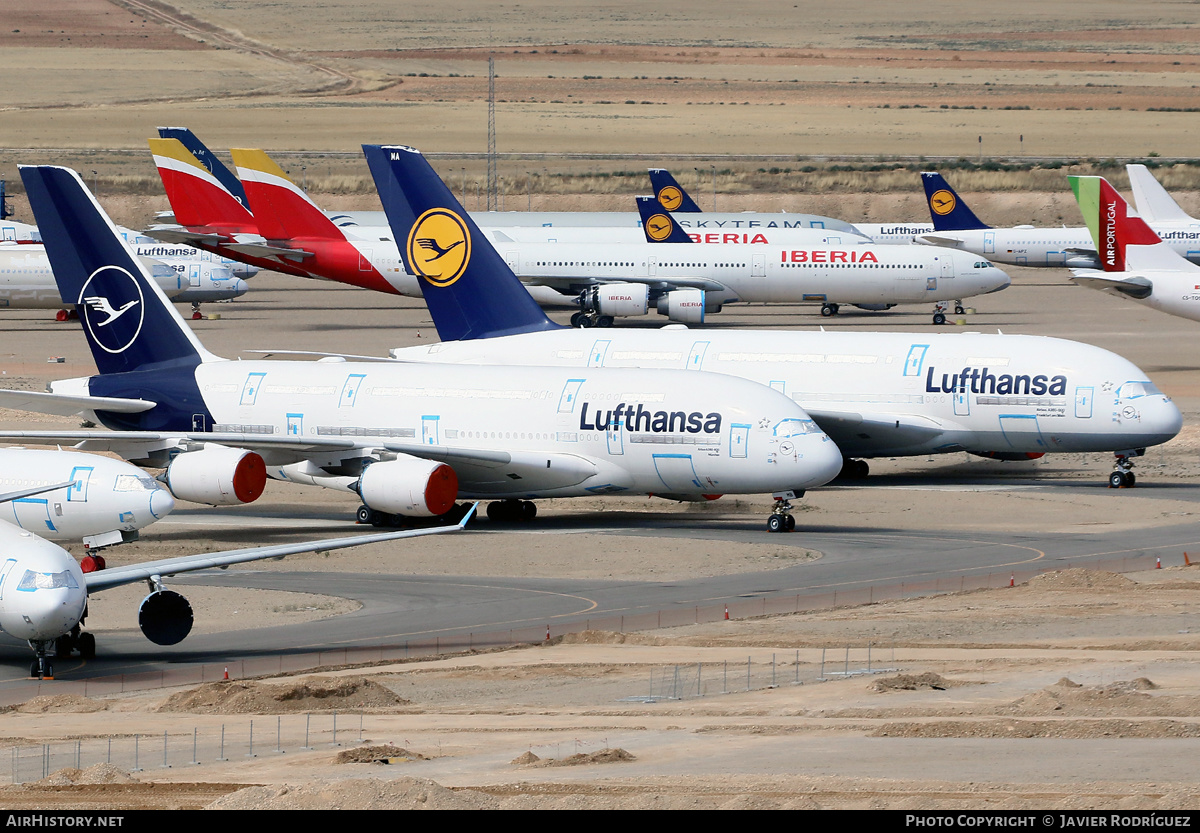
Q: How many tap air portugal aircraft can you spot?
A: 1